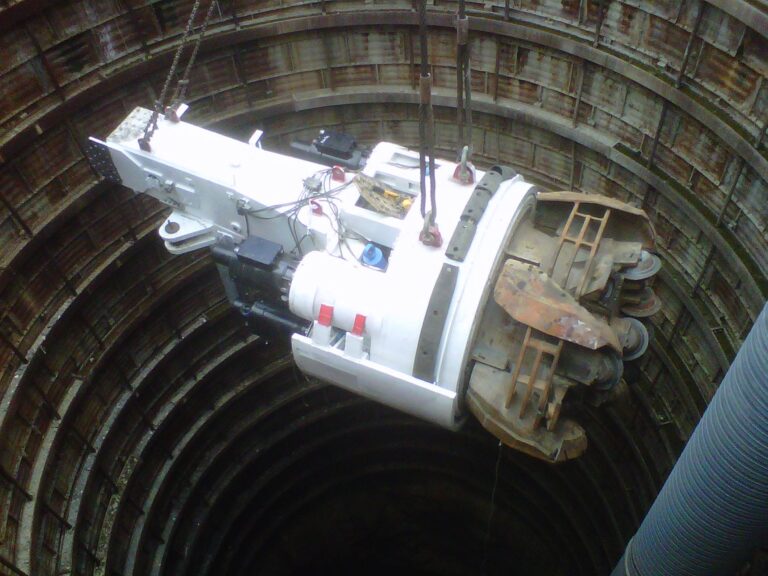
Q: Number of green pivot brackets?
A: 0